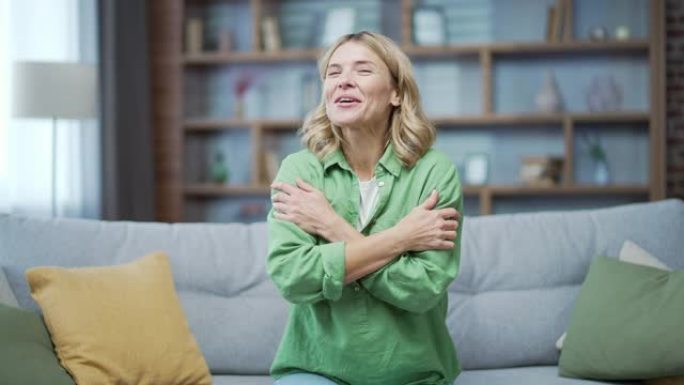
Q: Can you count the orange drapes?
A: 0